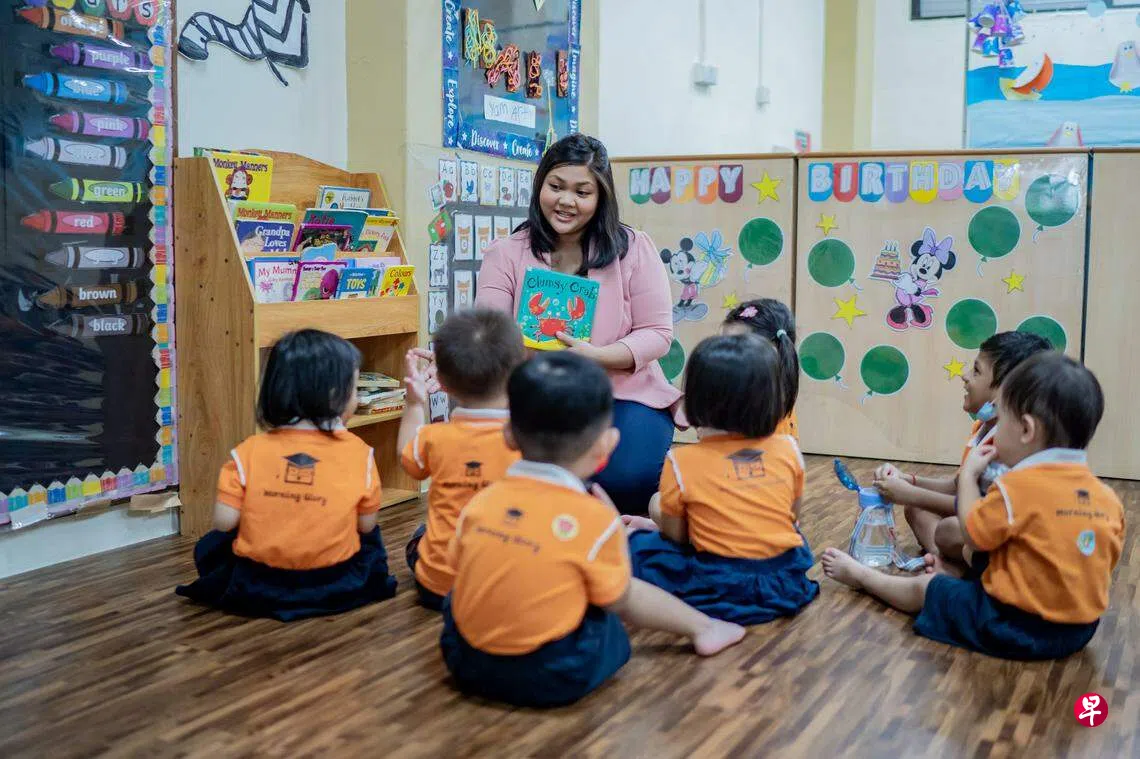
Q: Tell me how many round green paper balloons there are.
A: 9